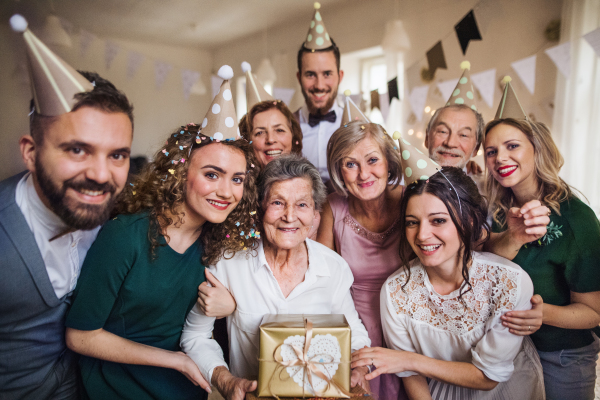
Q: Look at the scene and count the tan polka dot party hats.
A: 4